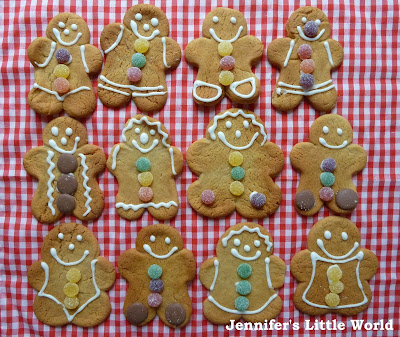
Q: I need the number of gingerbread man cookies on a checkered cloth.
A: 12